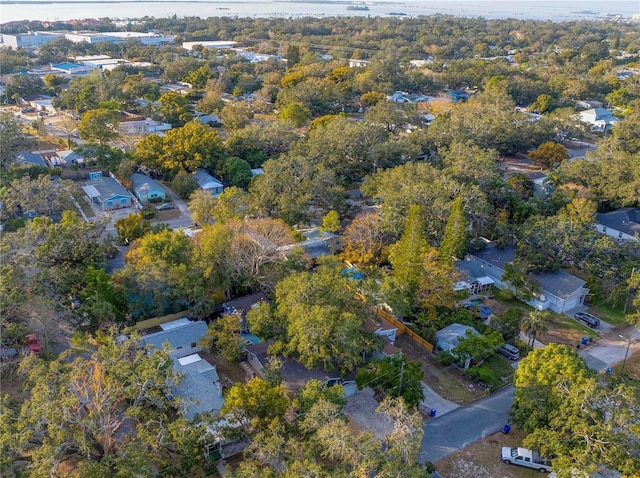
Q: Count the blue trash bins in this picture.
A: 4